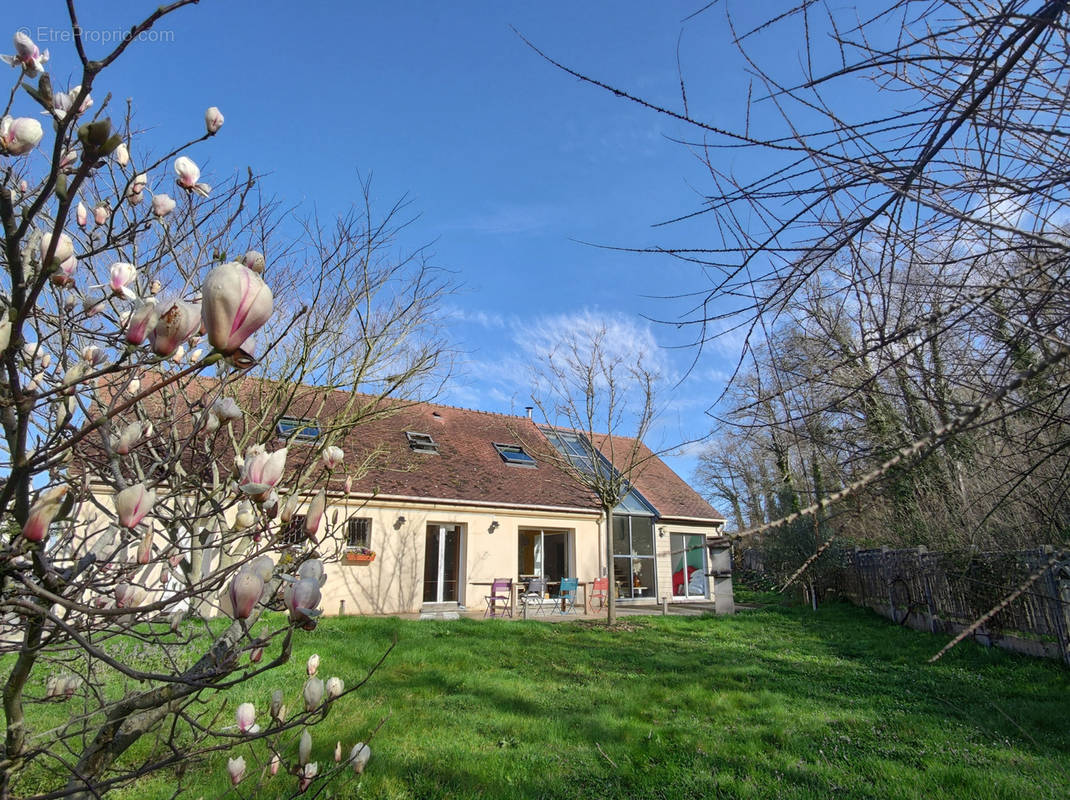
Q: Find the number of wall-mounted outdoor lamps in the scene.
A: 3